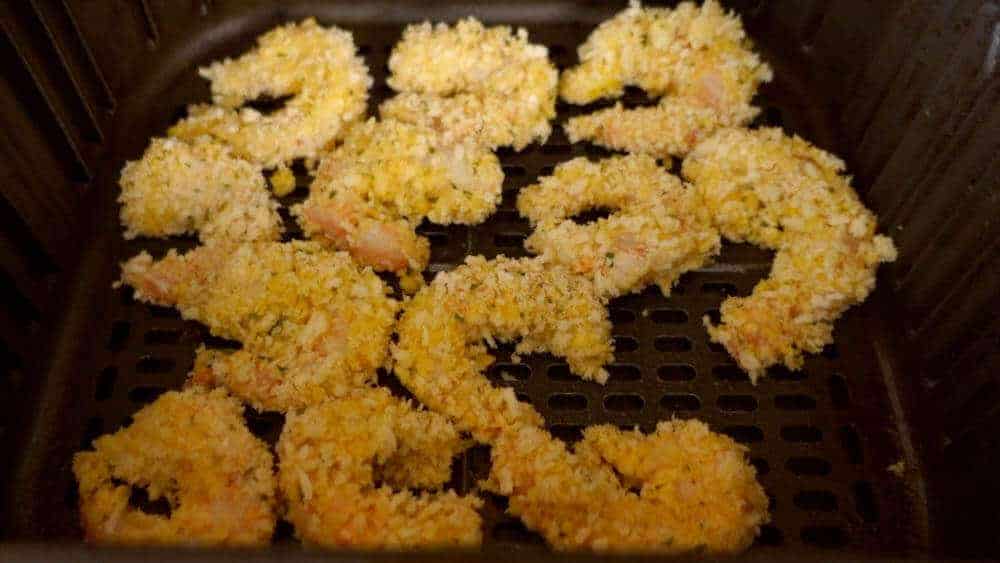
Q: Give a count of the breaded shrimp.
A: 12